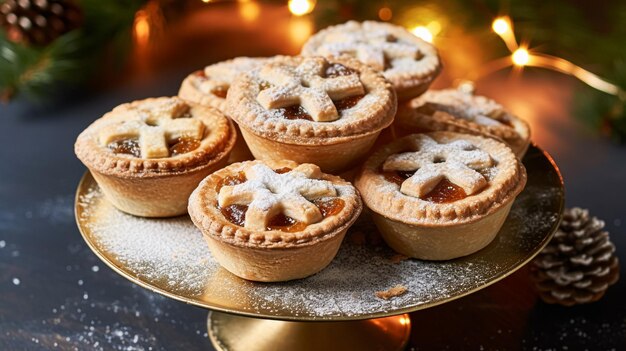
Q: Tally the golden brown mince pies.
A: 7